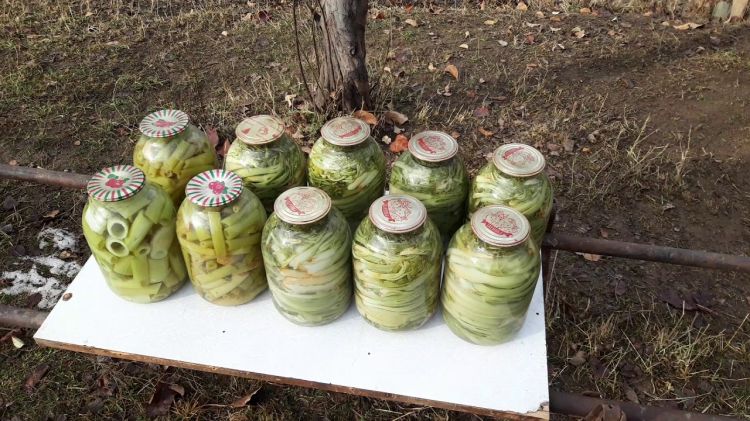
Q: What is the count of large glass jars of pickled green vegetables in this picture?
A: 10